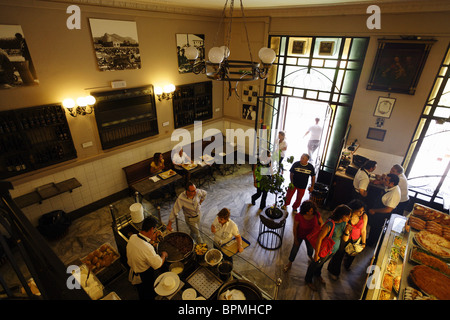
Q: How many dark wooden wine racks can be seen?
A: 3